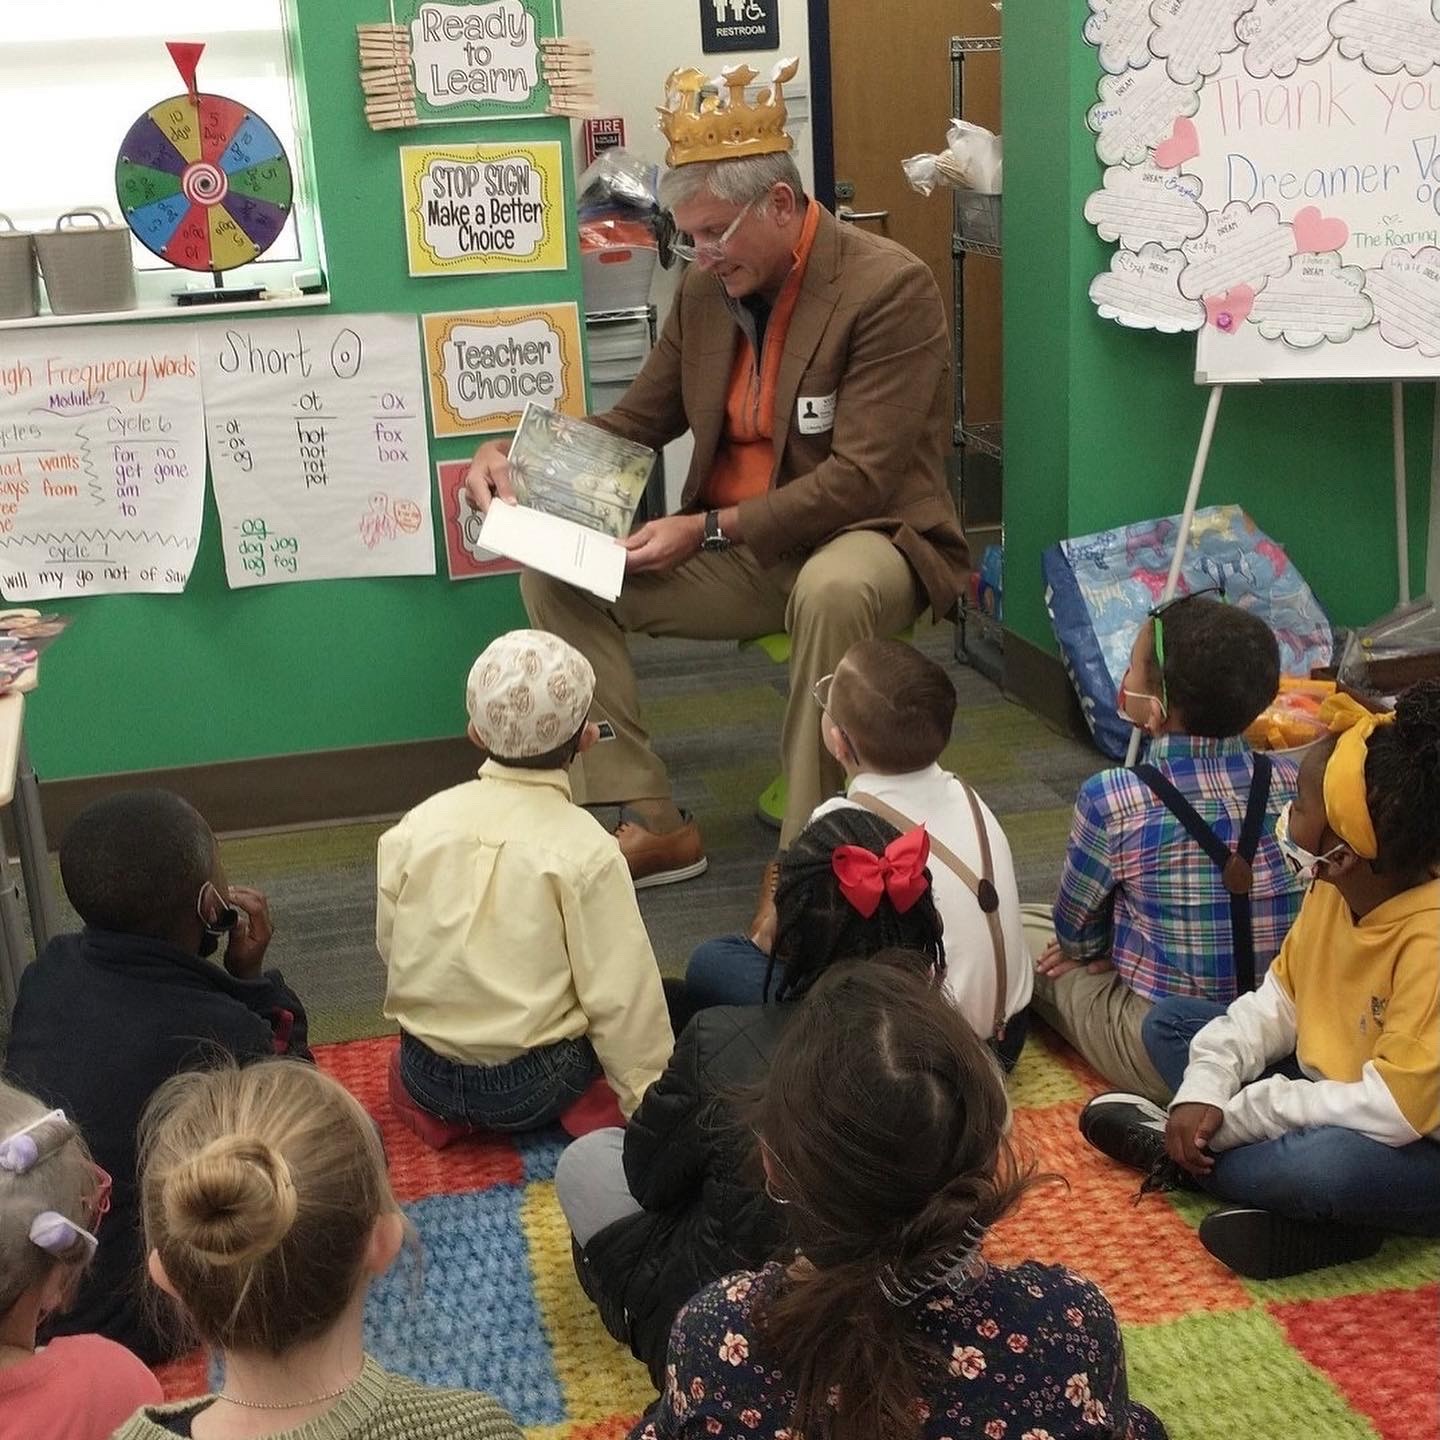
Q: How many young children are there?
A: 9